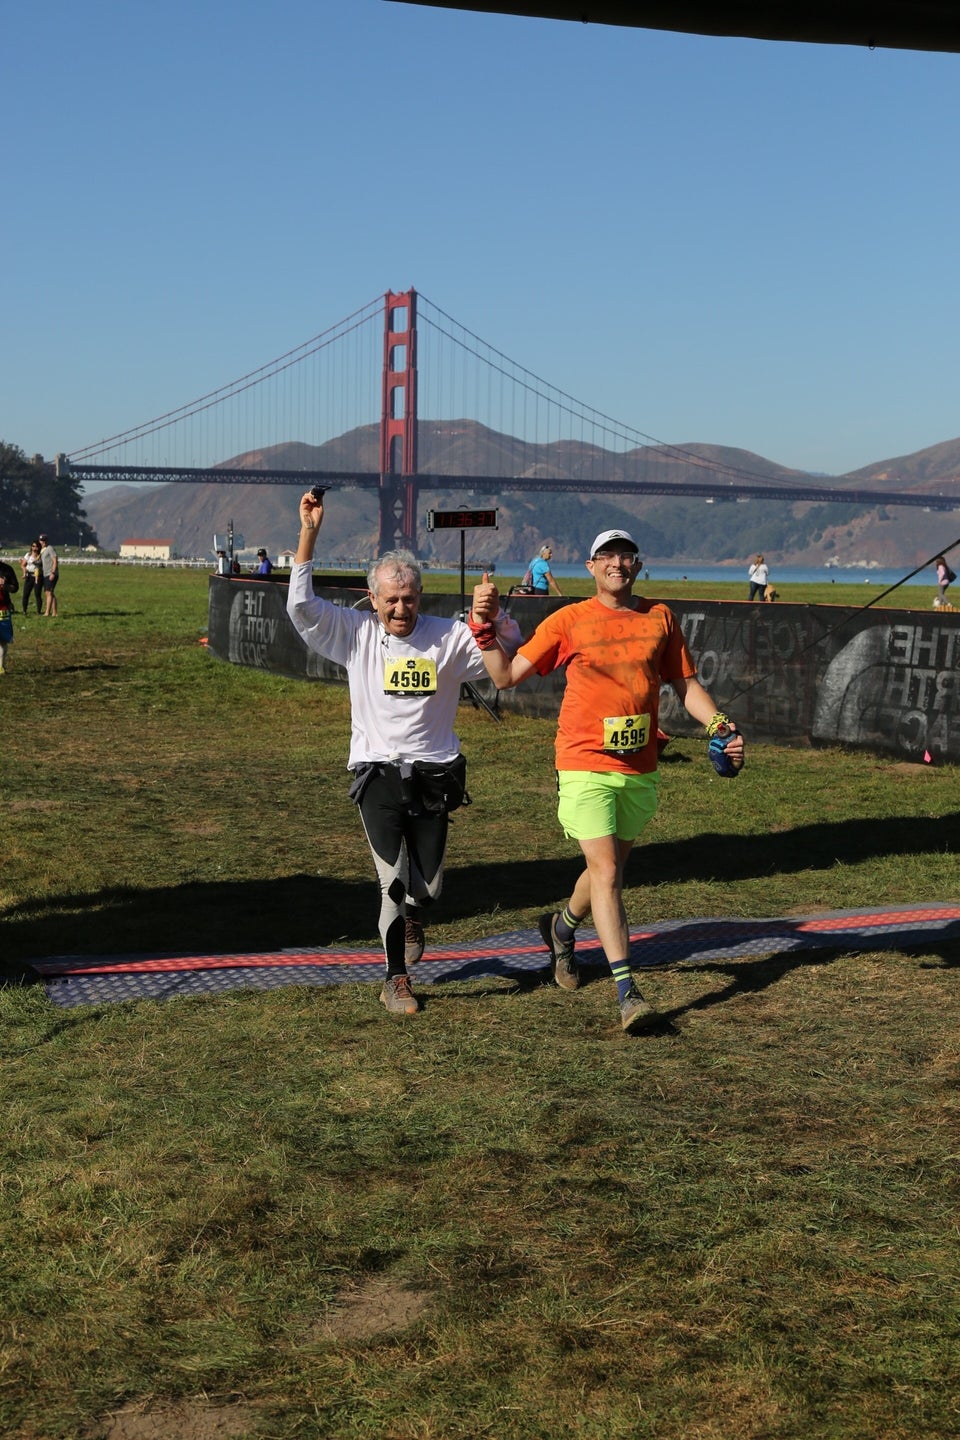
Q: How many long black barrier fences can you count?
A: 1